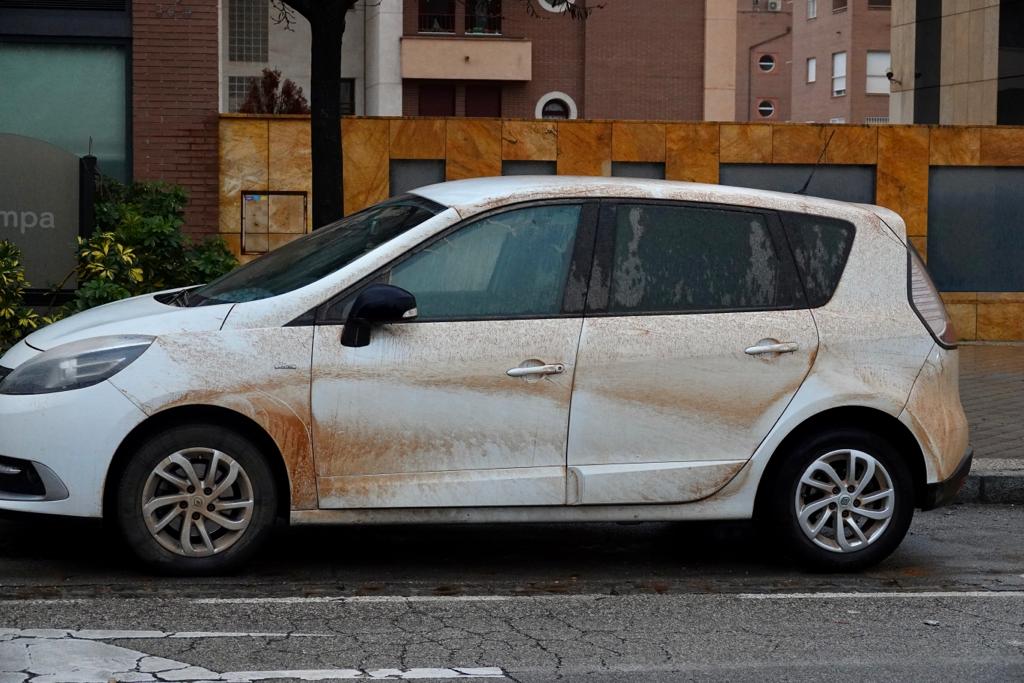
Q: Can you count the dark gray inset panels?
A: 5